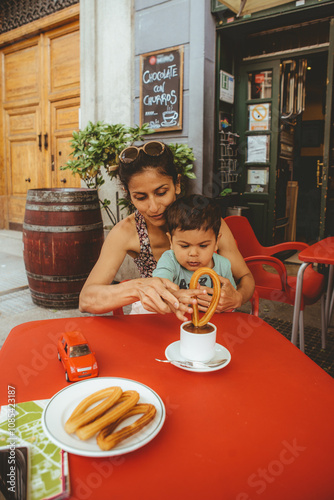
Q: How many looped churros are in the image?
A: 4